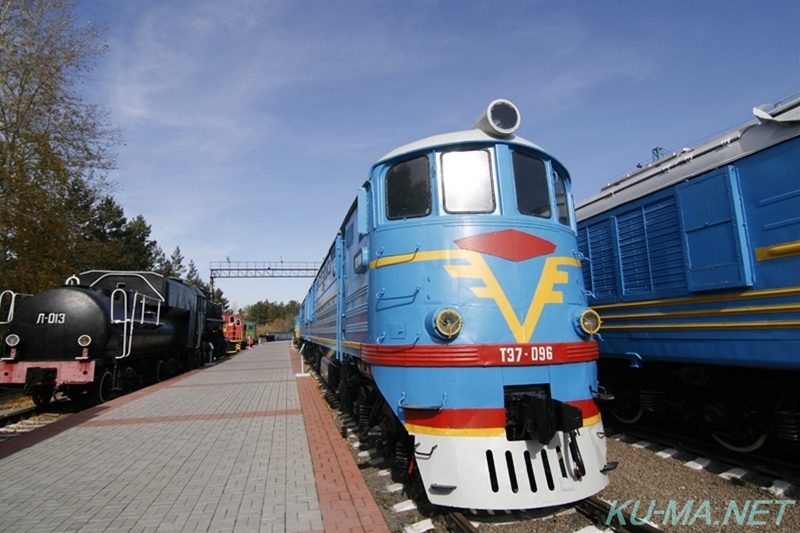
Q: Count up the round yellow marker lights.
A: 2